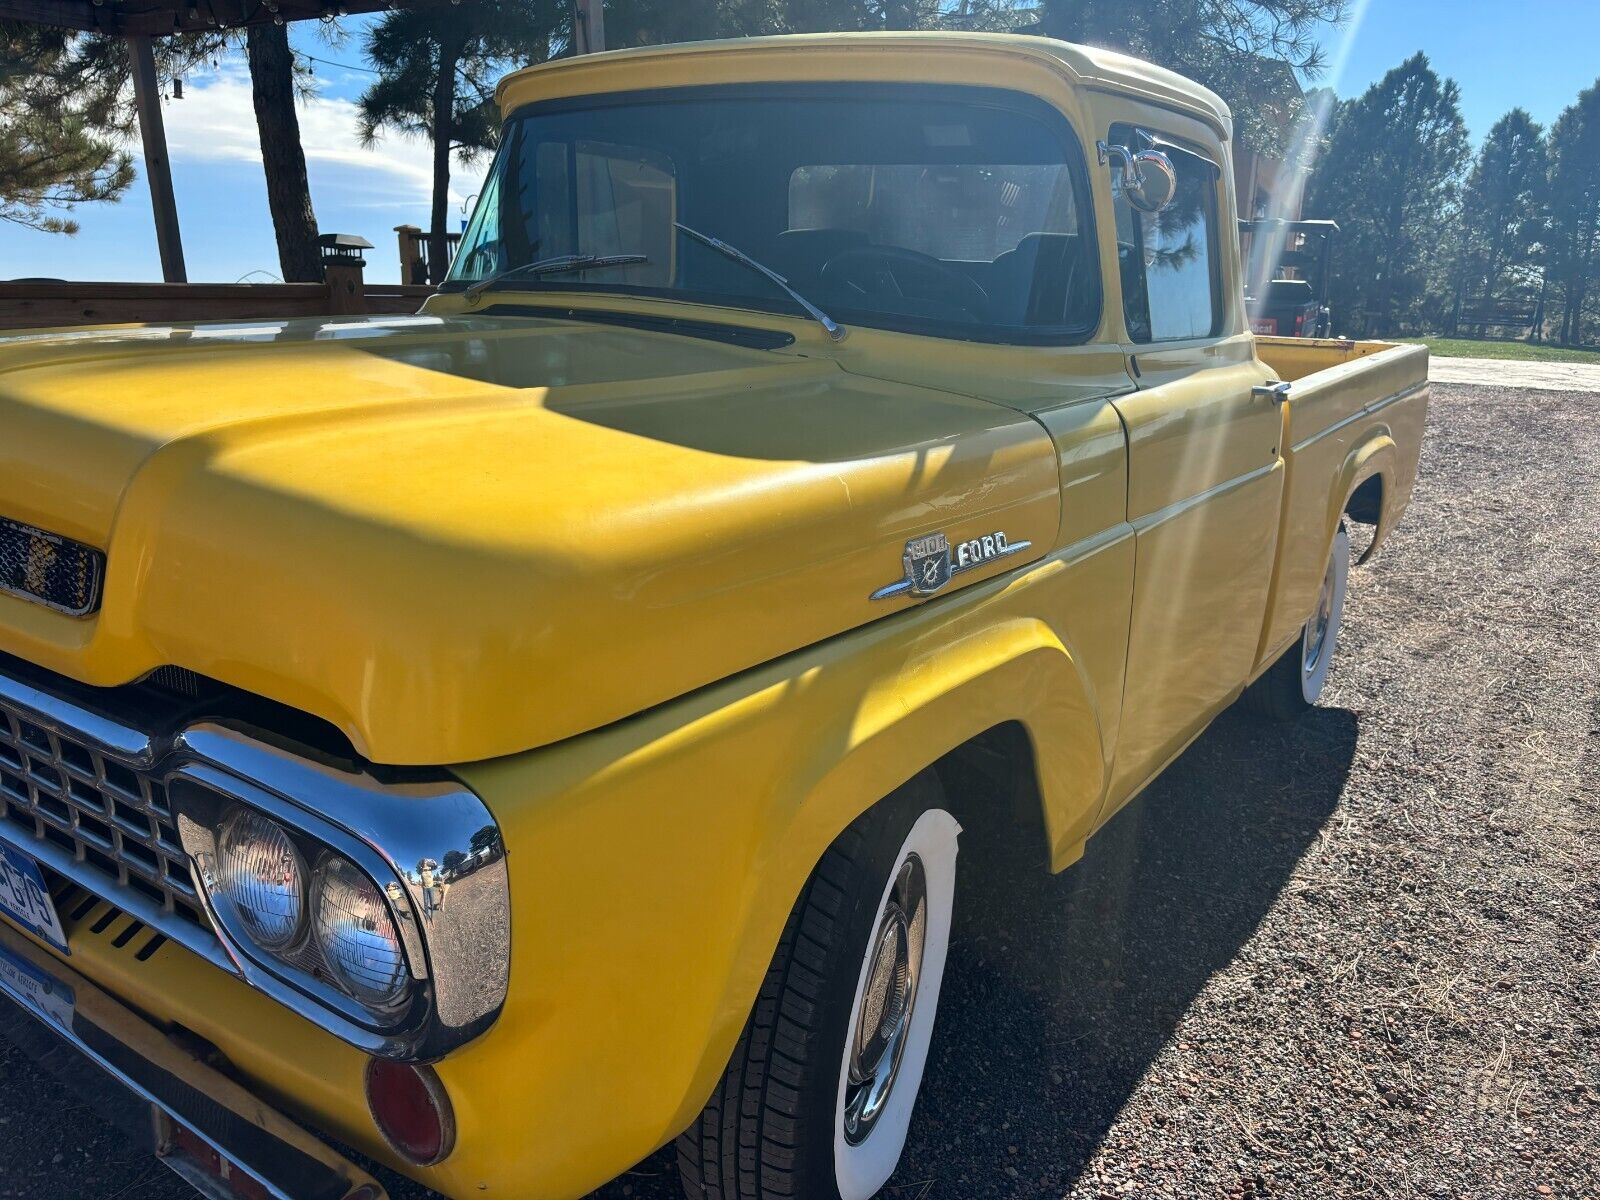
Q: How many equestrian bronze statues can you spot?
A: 0